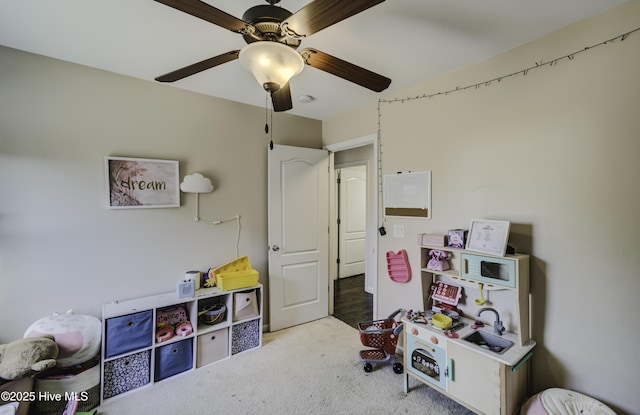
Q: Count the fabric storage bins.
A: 6